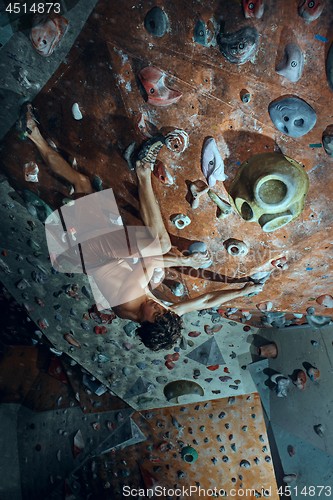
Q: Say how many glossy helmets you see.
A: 0